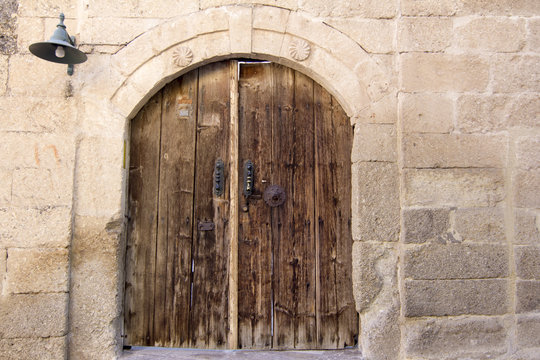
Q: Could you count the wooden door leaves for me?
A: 2